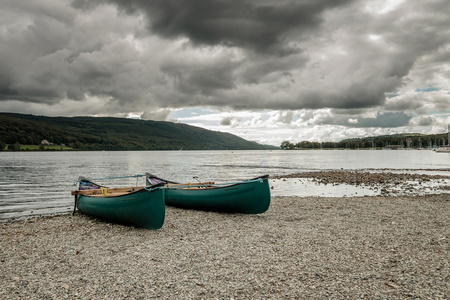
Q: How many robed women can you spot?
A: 0